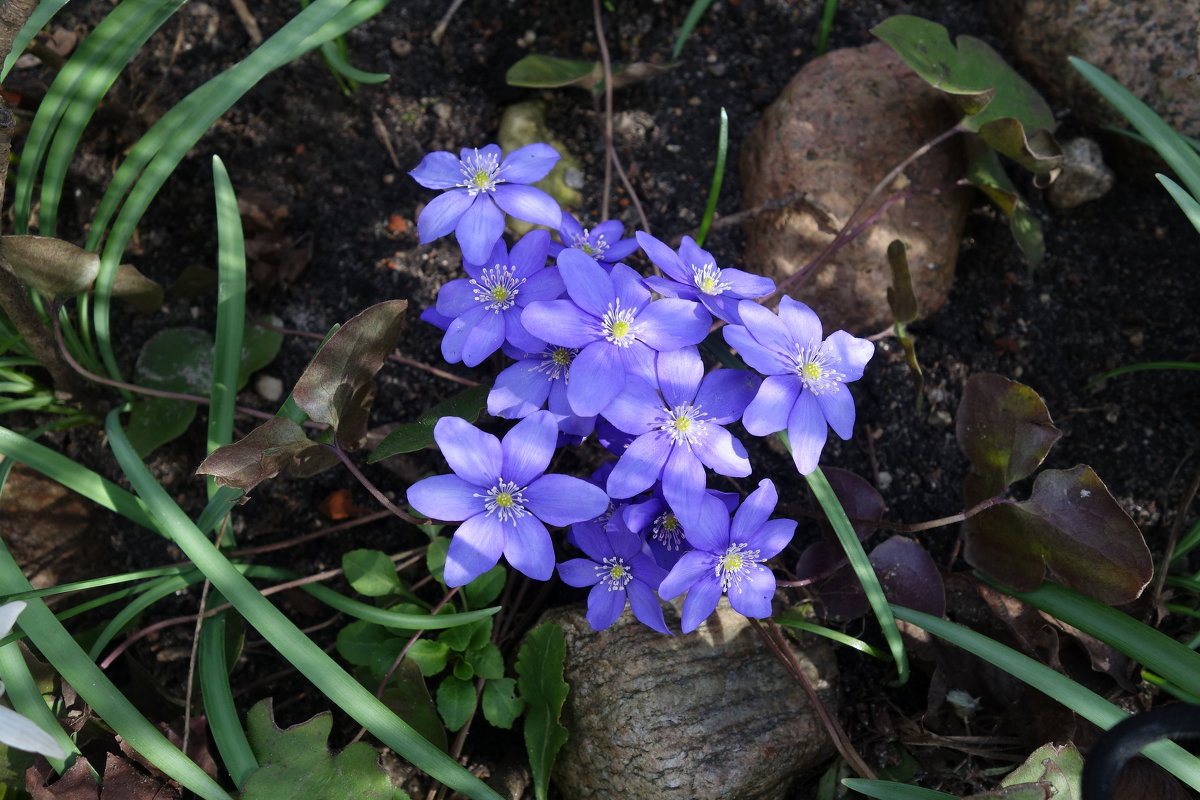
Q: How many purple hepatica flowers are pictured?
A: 12